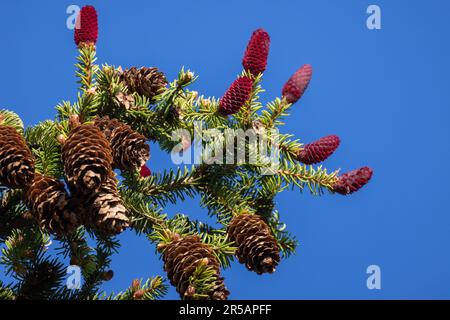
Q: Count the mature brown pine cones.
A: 8